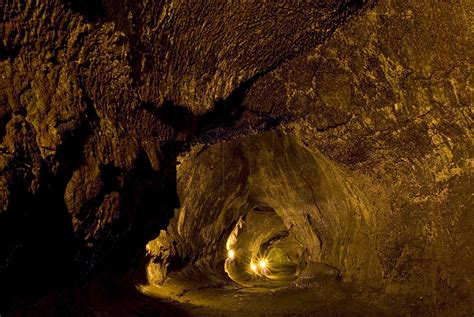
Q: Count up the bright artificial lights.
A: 3